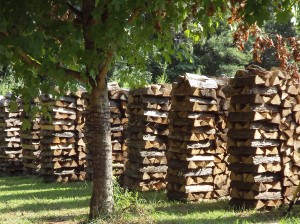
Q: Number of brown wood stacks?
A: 7